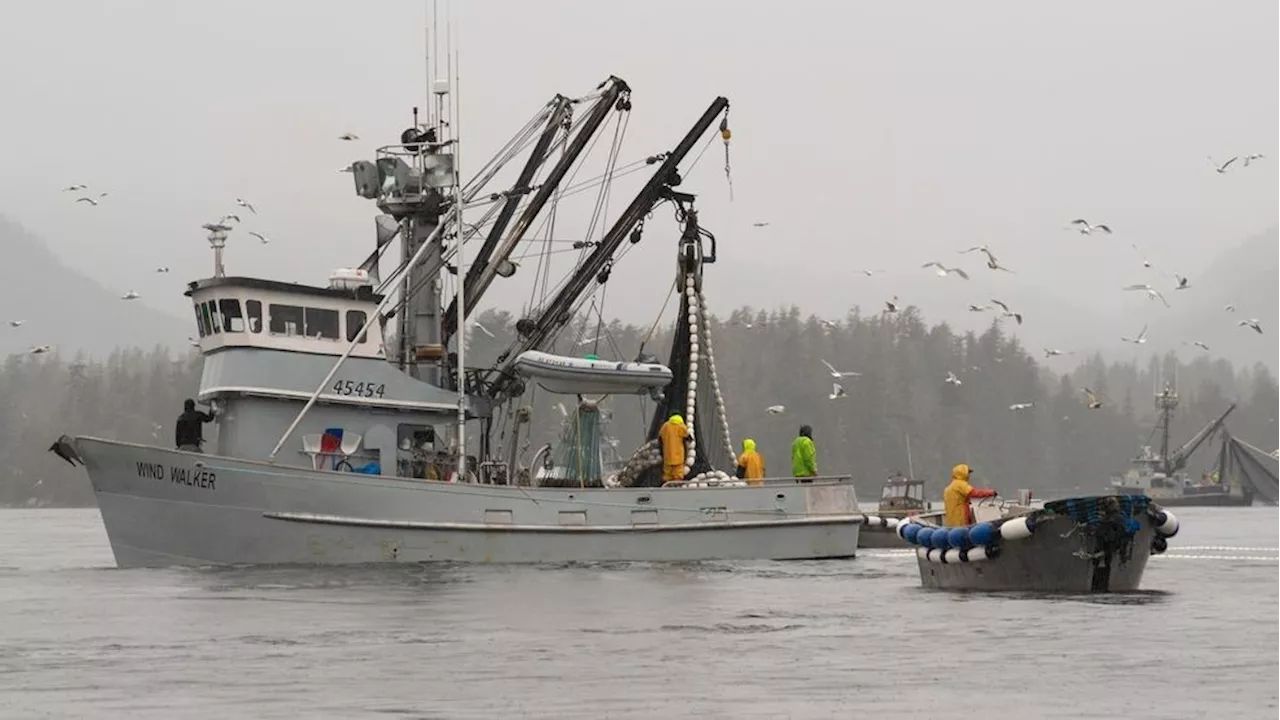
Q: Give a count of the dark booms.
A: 3